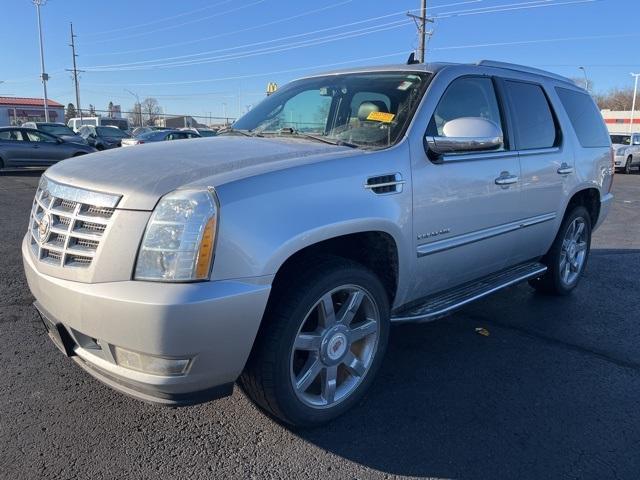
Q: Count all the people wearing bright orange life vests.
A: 0